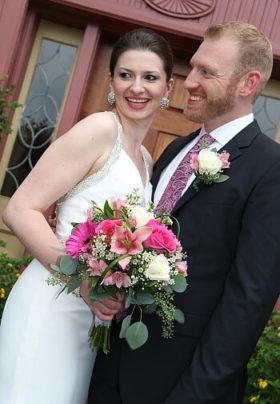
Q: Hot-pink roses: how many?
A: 2